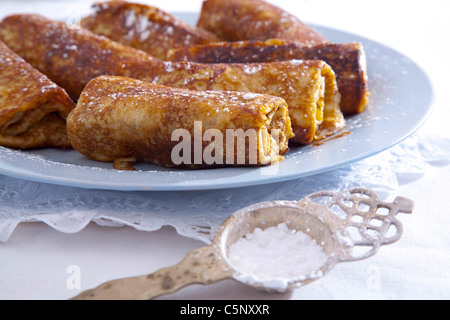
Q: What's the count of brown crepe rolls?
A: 7